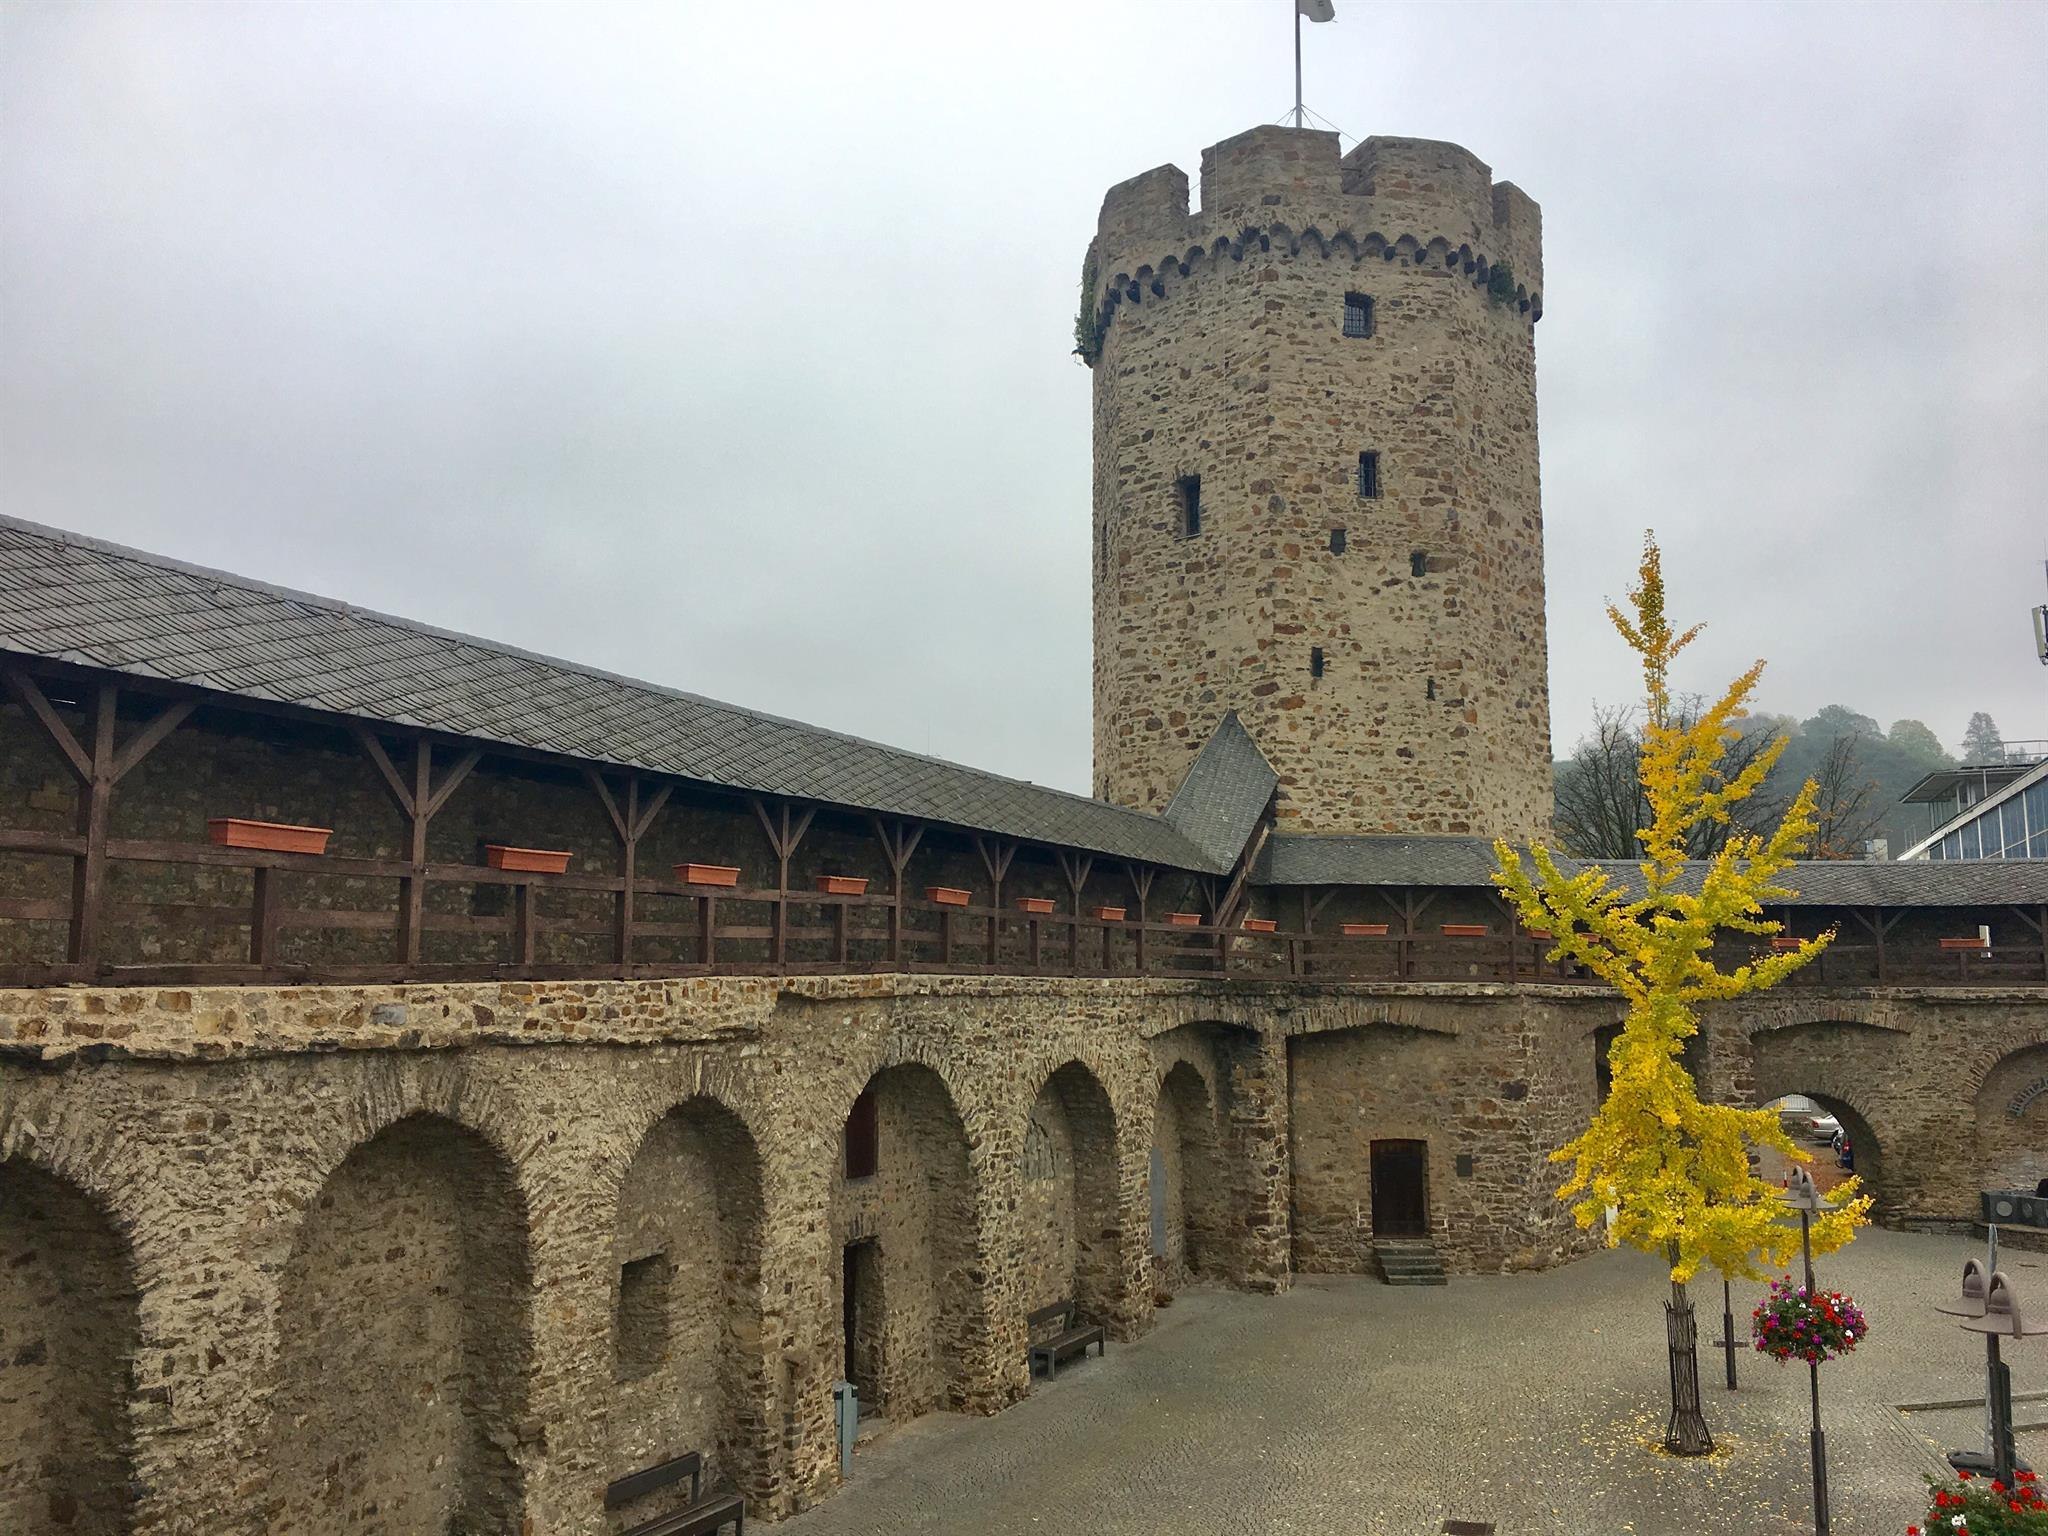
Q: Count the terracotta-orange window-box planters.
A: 15